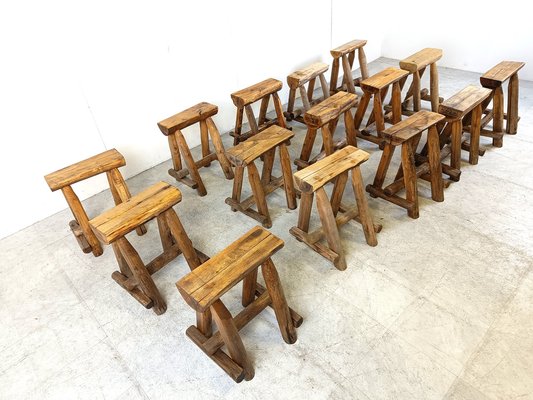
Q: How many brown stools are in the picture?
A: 15